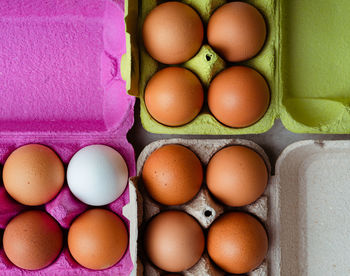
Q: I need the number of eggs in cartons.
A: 12